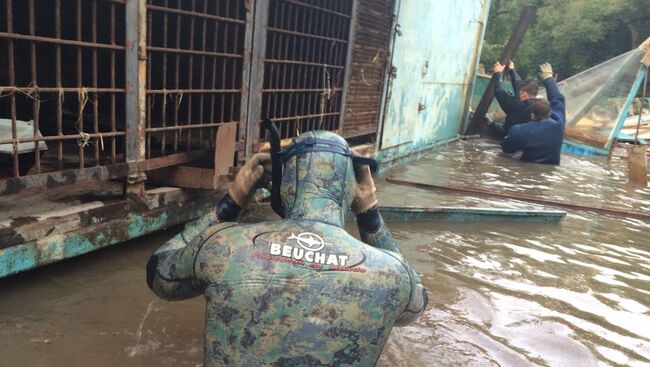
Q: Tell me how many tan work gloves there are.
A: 3